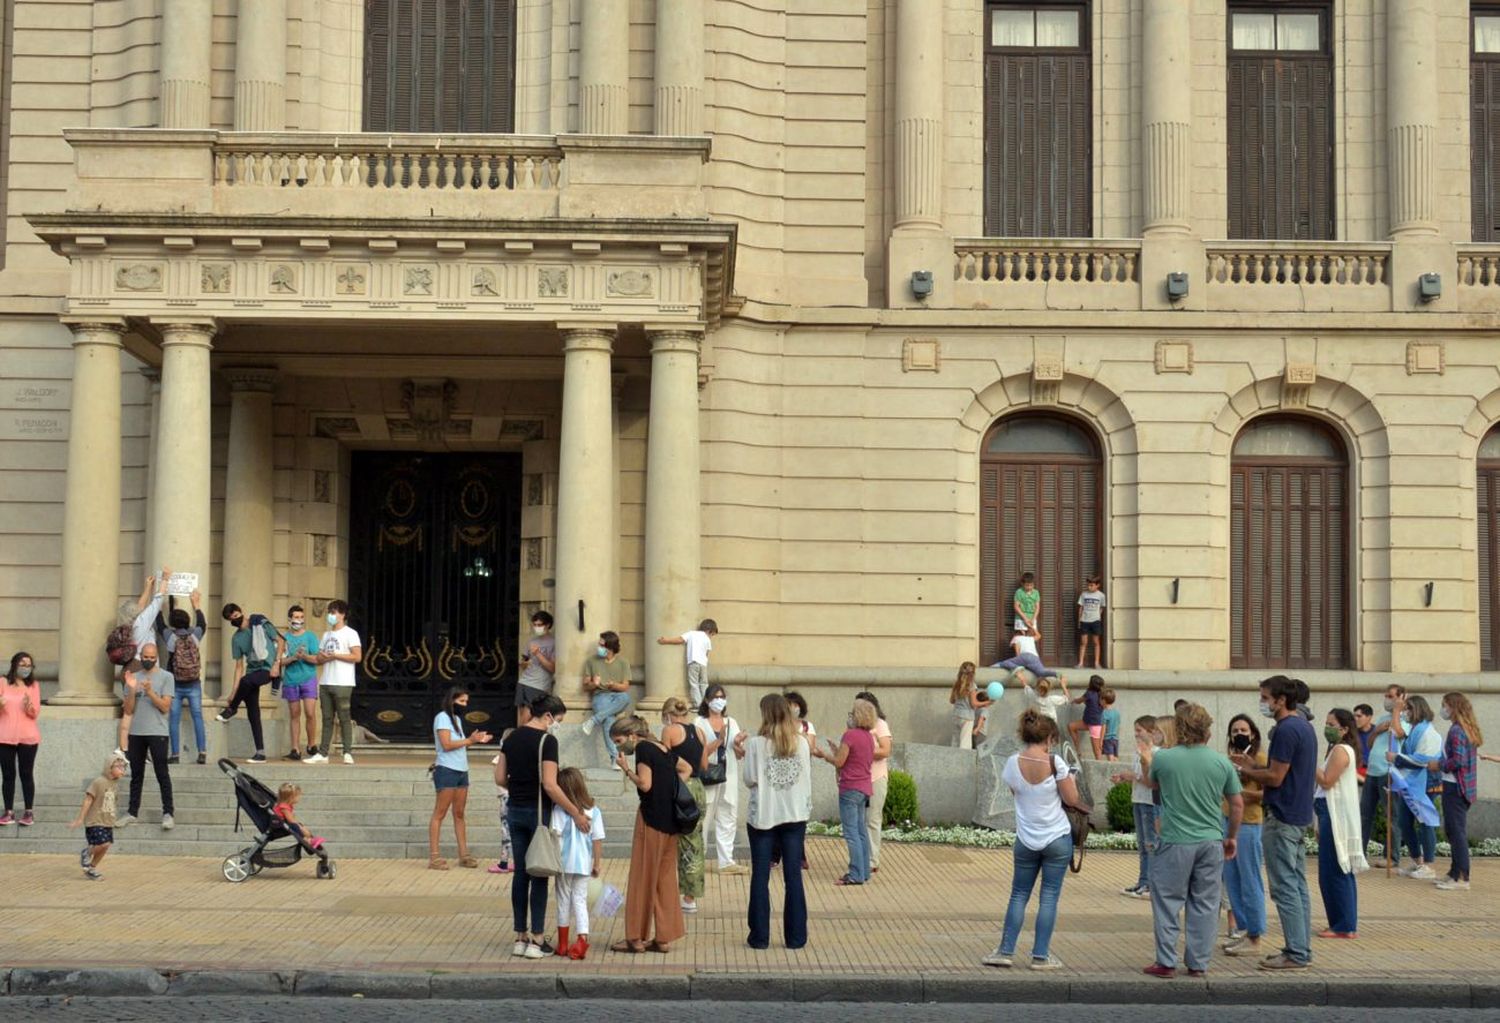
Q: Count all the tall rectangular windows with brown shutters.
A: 4